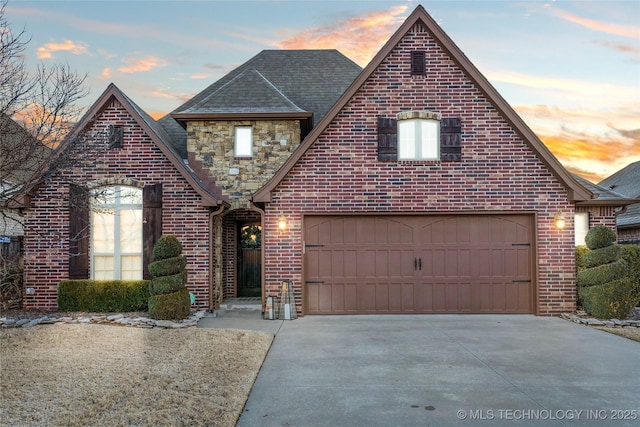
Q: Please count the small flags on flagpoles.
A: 0